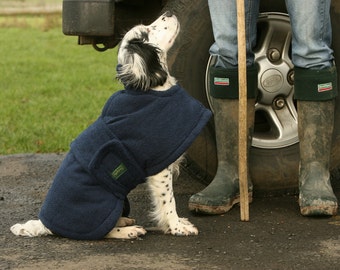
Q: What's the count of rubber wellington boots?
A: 2